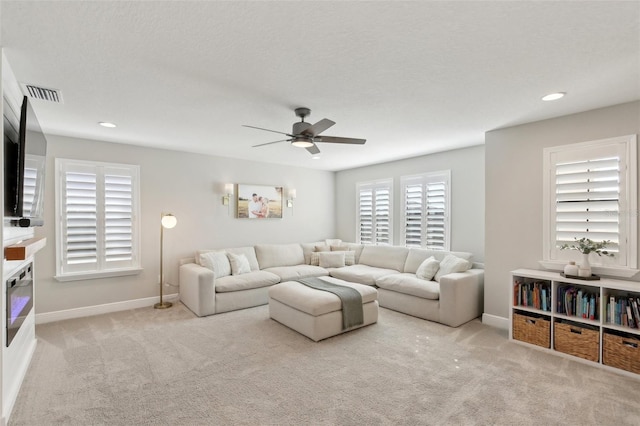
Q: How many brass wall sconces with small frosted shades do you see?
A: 2